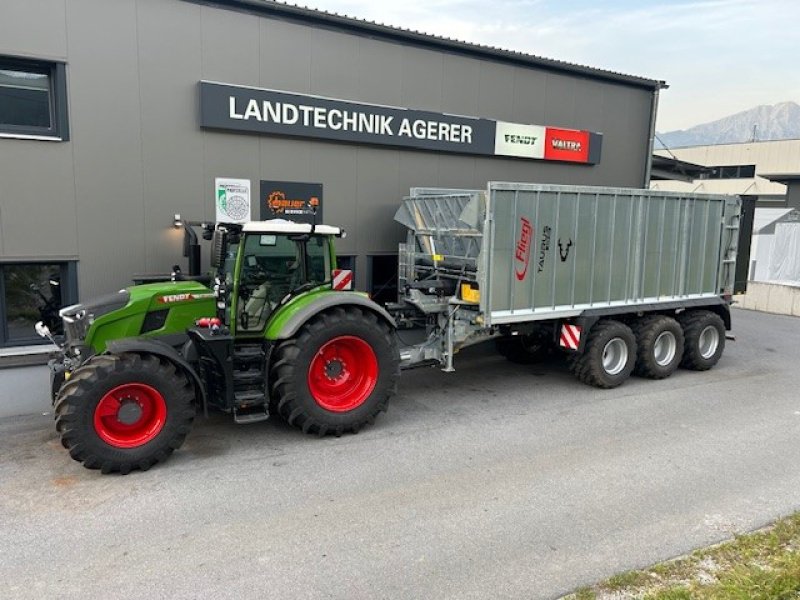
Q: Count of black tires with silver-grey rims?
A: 3